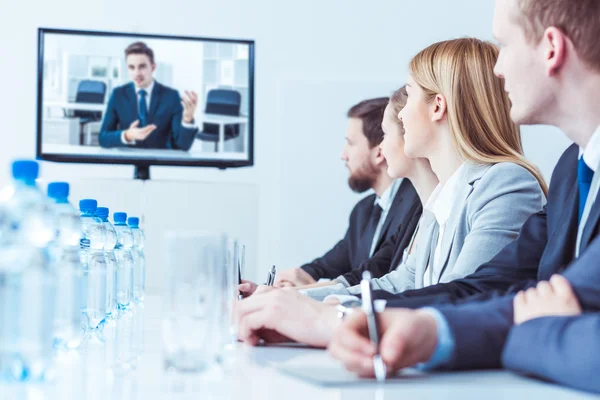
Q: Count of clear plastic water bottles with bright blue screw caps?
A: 6